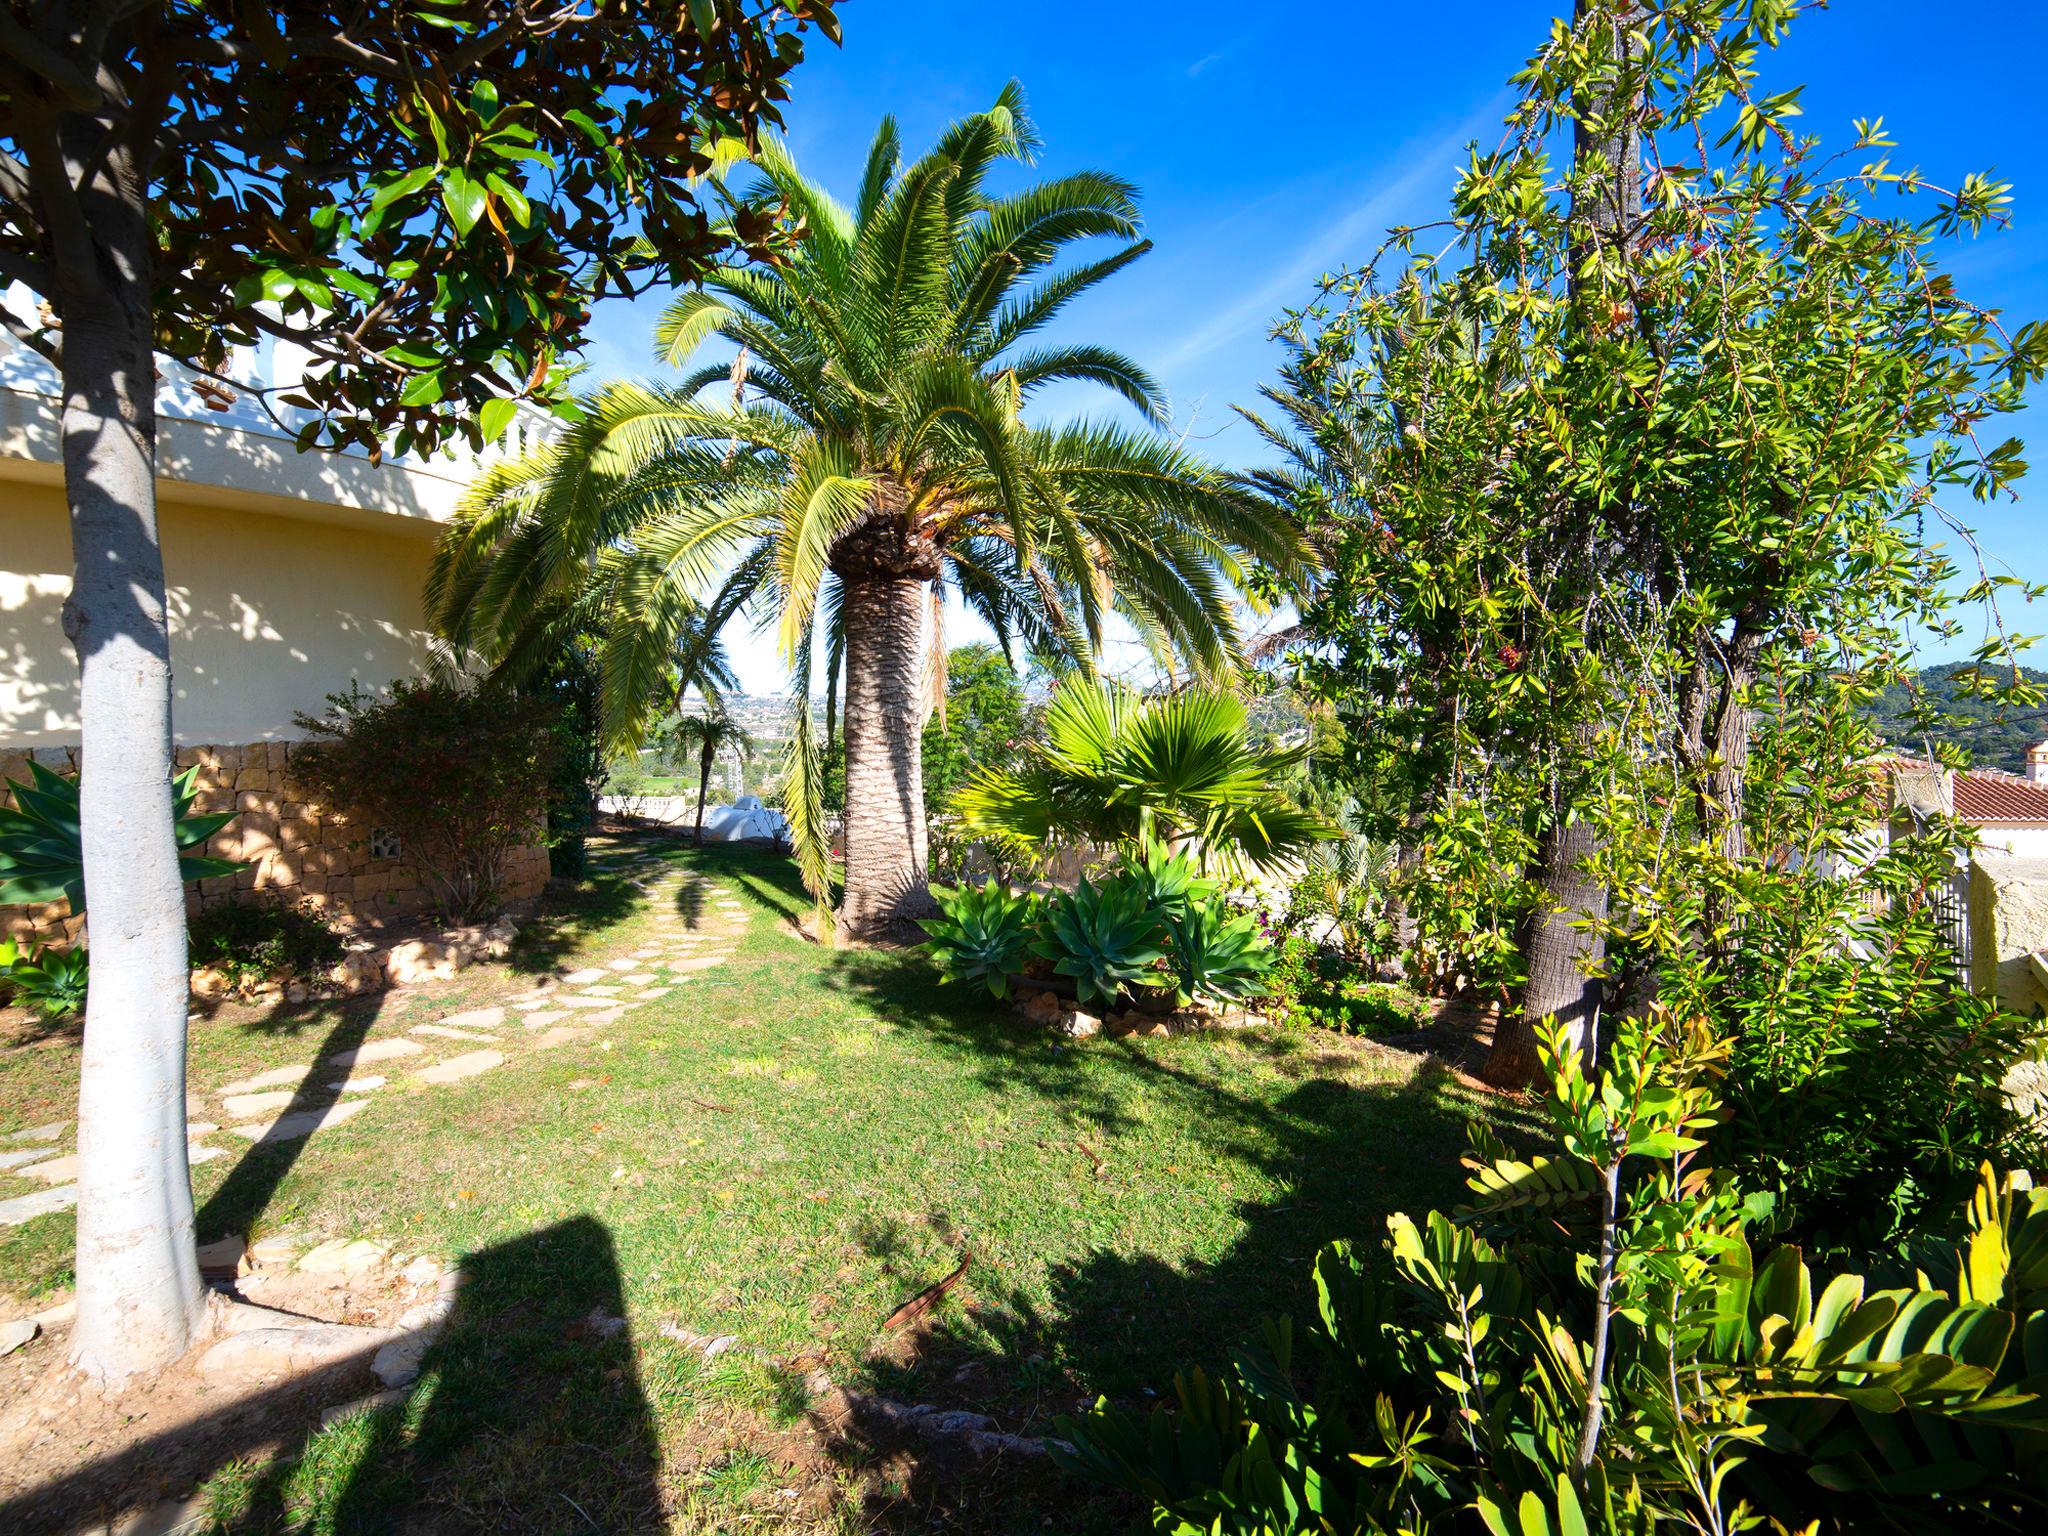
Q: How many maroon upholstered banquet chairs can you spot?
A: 0